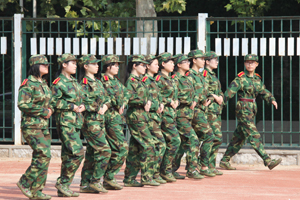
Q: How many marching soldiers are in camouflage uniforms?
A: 11